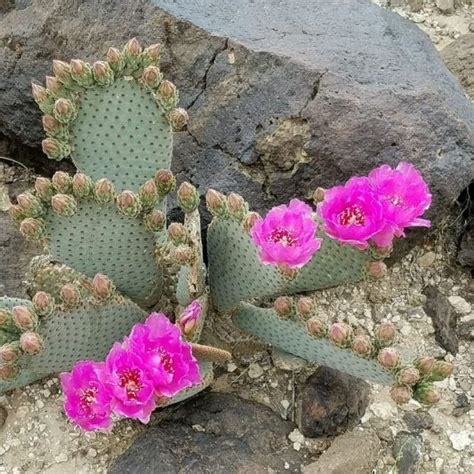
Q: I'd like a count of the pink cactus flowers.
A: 6